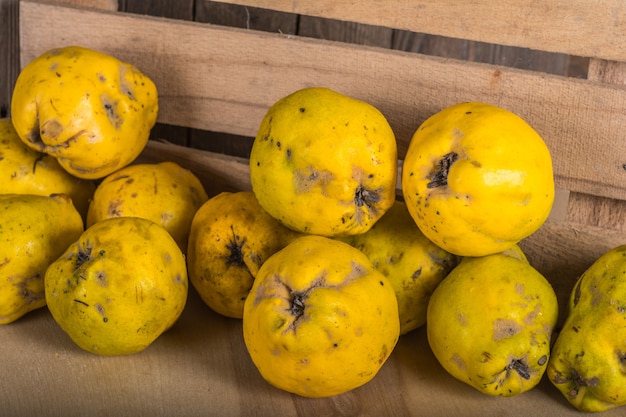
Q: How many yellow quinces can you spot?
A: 12